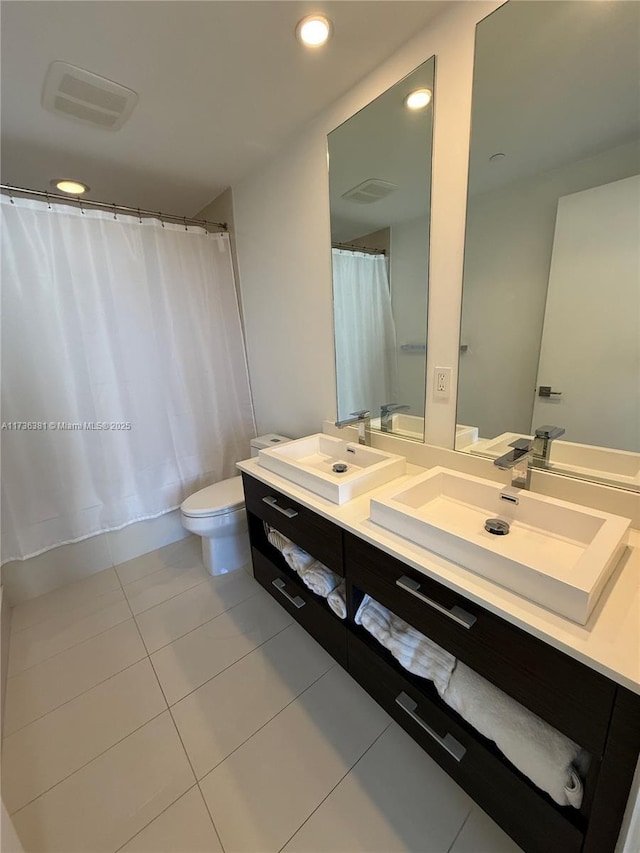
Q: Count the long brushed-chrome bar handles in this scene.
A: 4